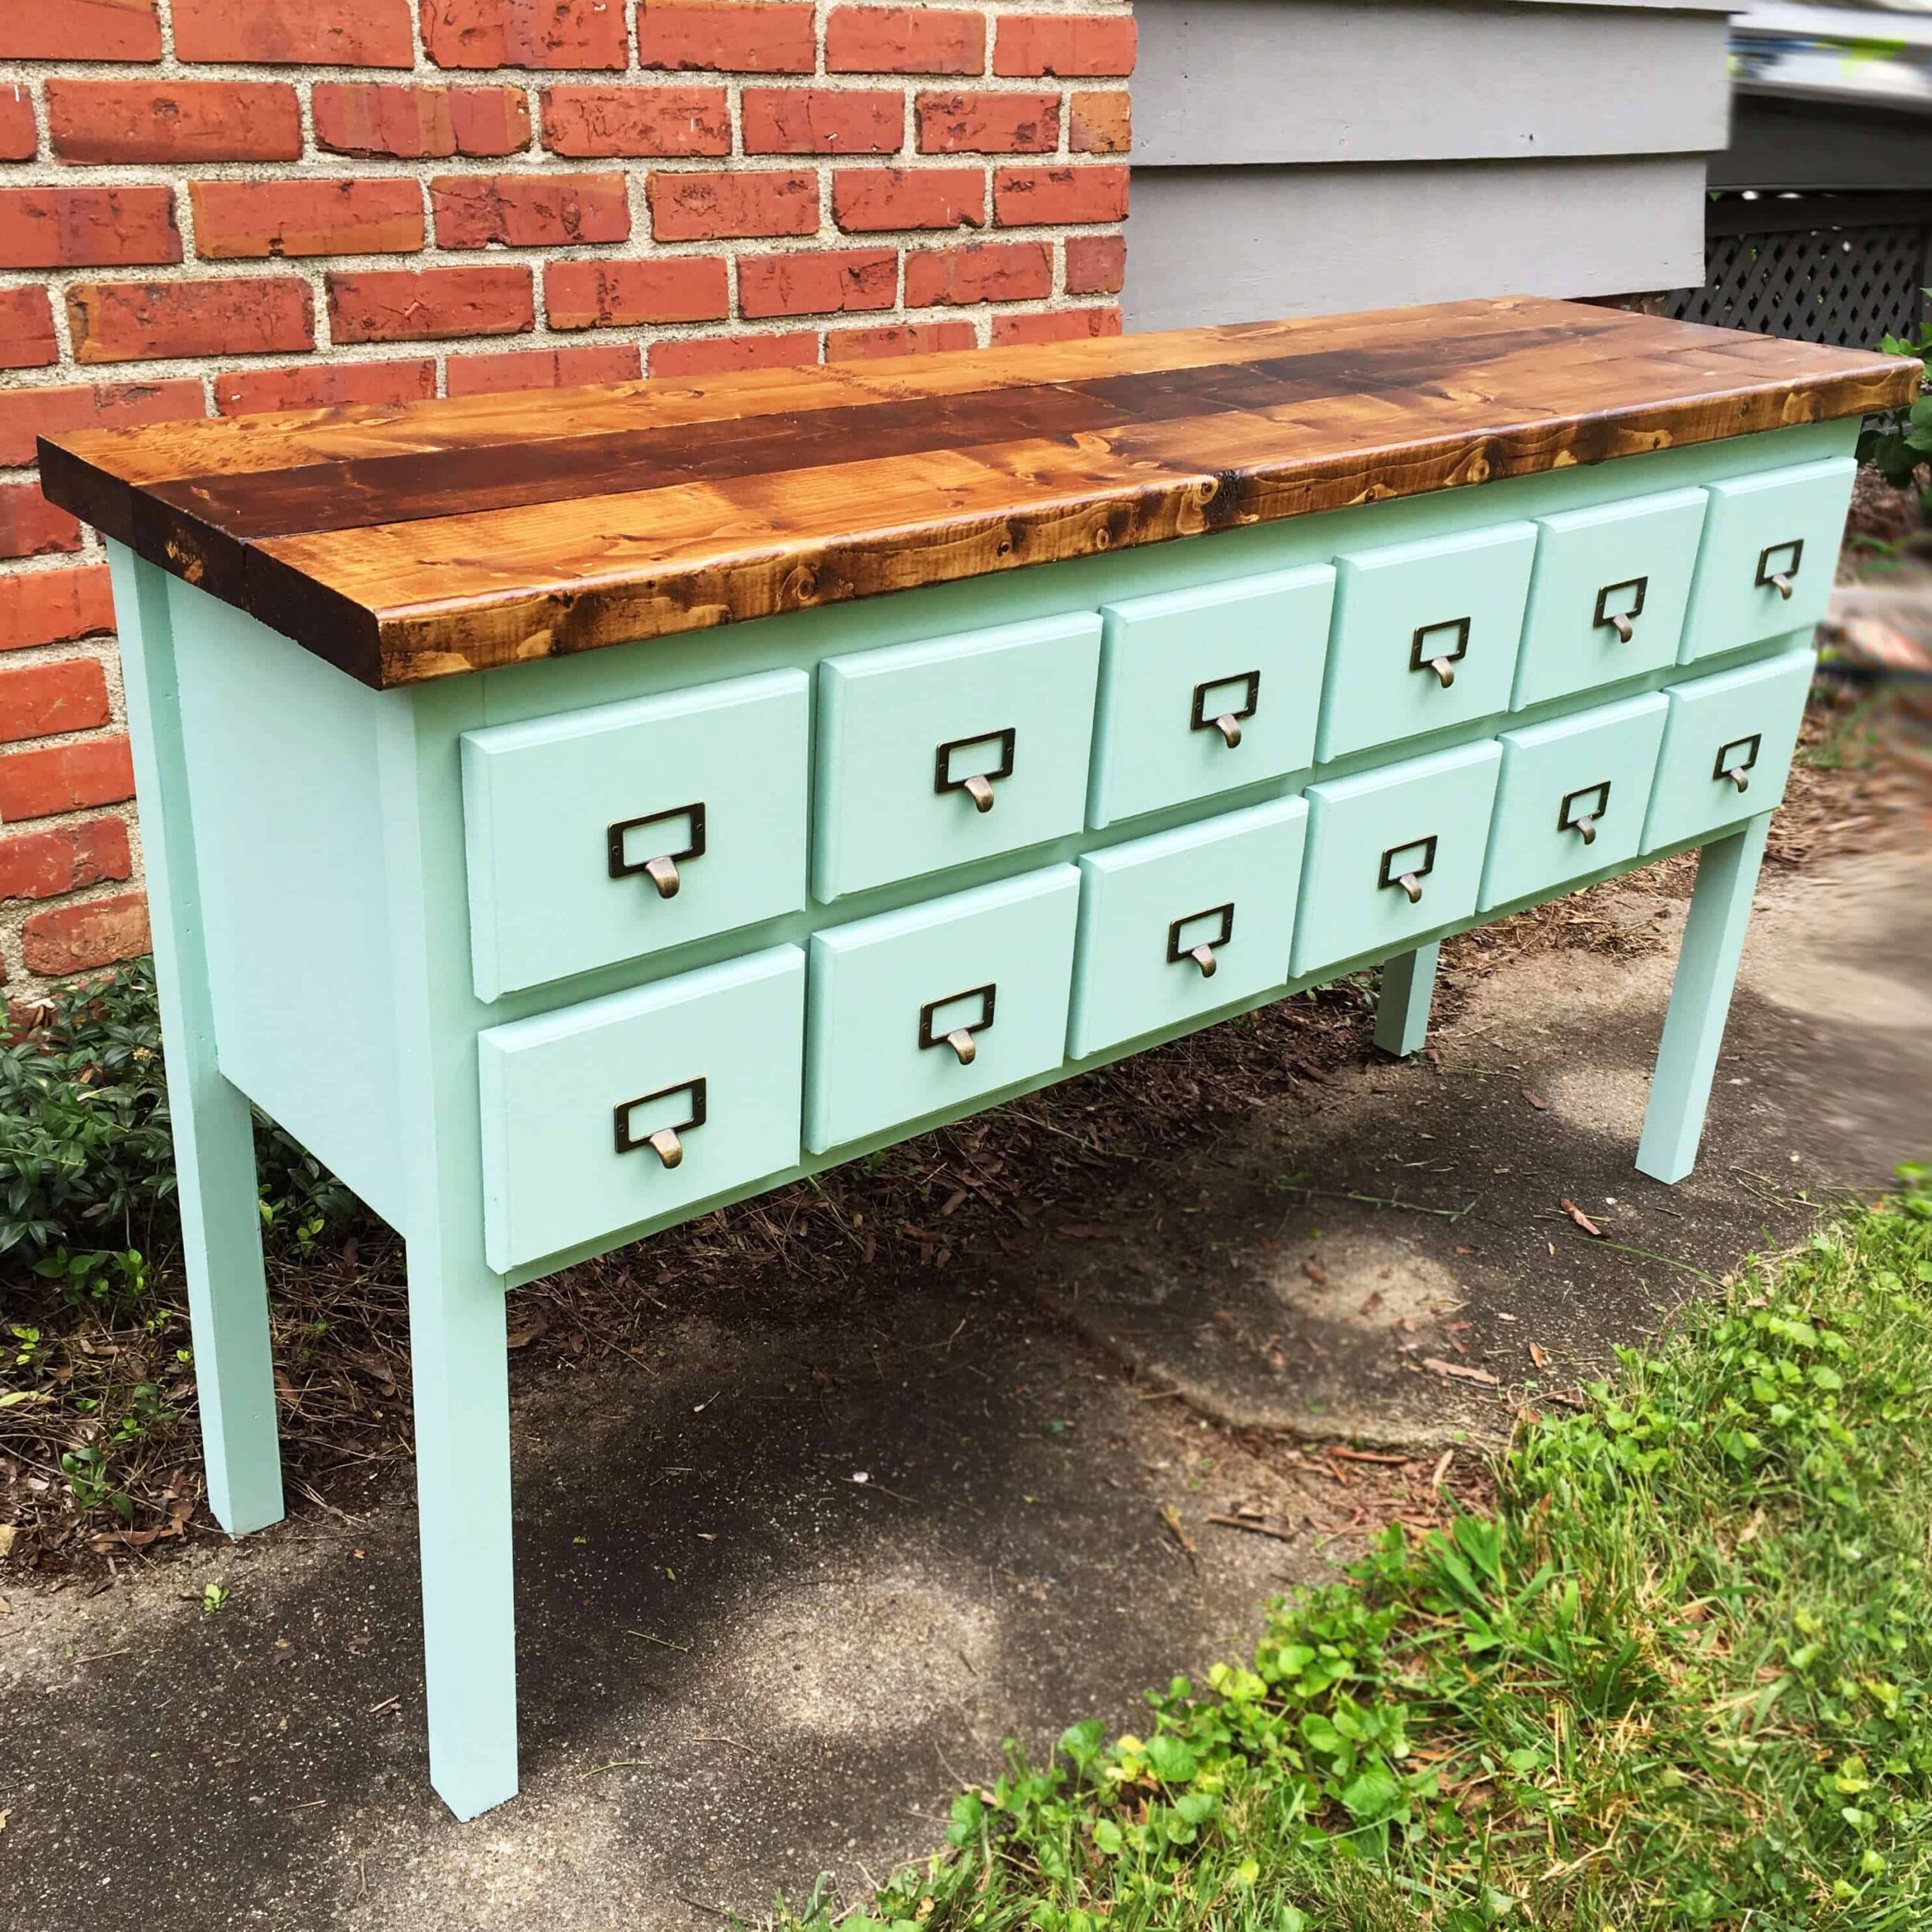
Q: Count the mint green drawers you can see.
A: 12